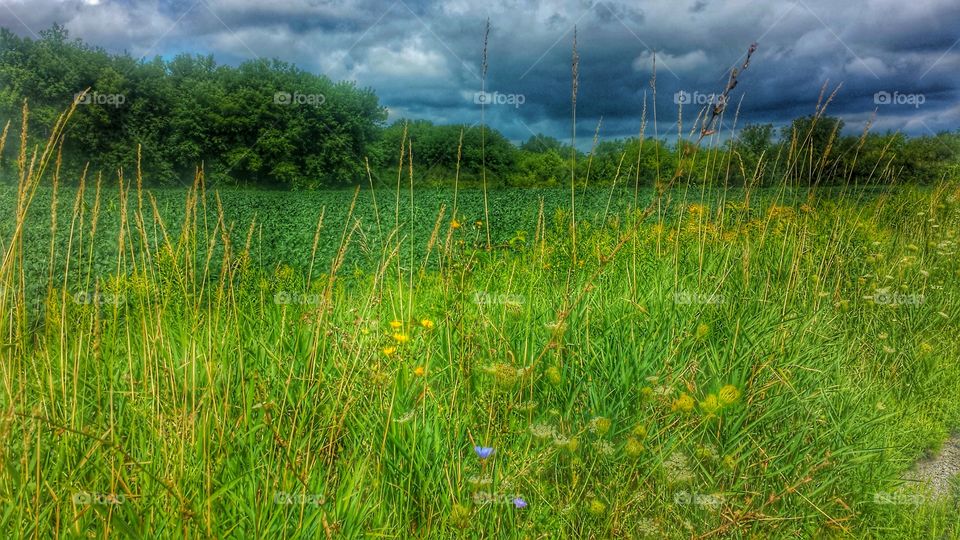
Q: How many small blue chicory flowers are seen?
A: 2